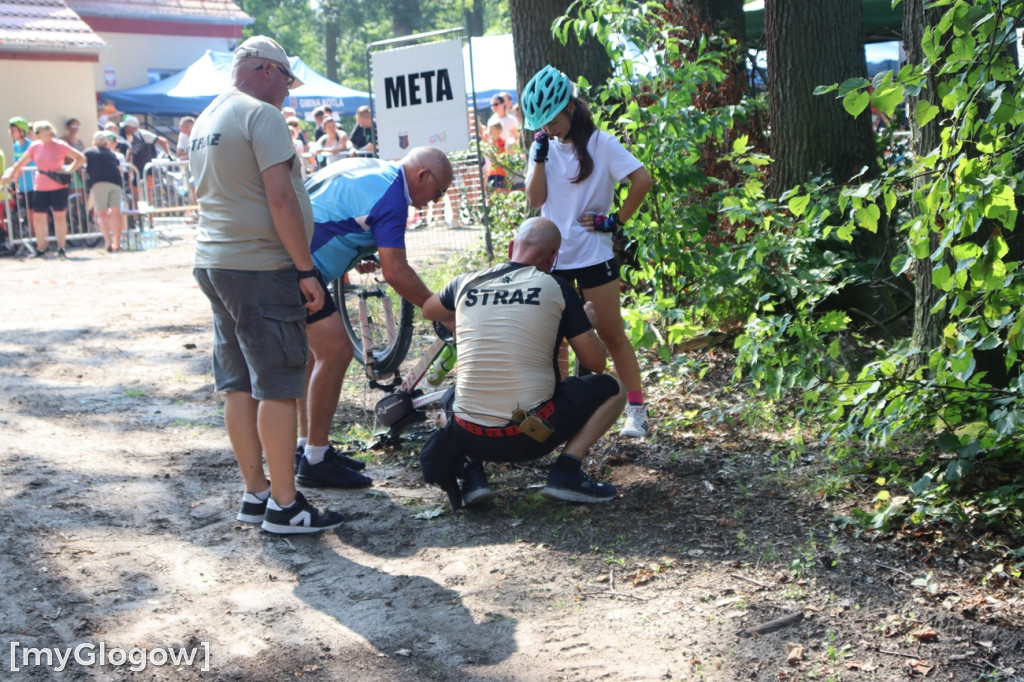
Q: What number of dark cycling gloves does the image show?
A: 2